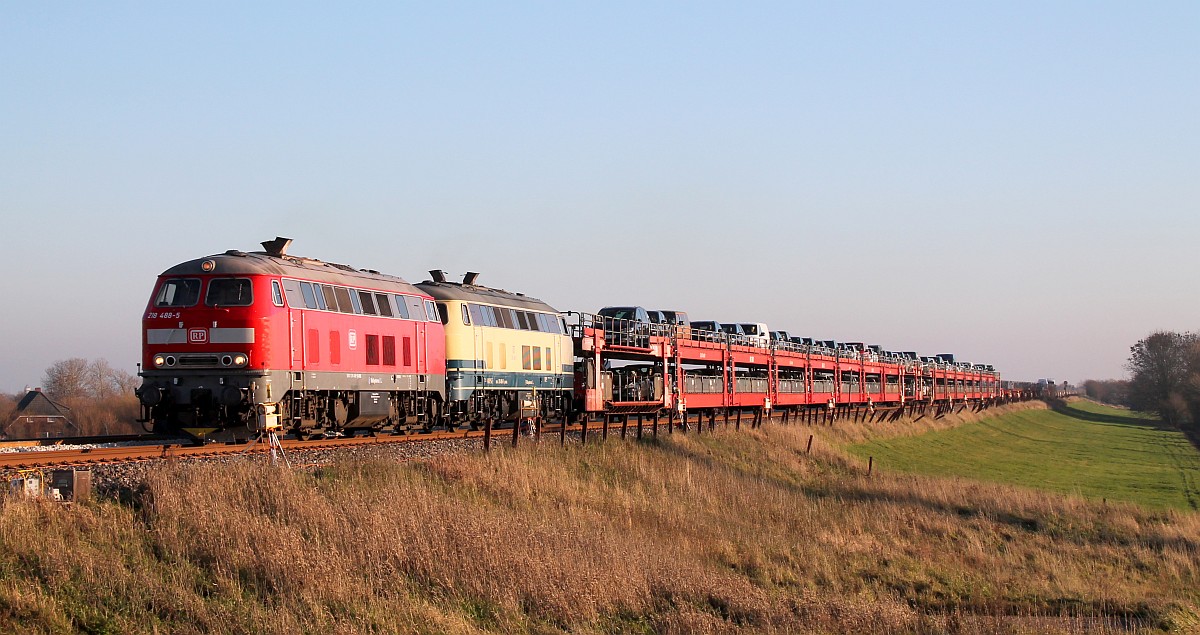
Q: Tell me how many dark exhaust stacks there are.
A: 3